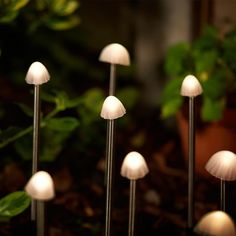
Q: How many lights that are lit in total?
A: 8